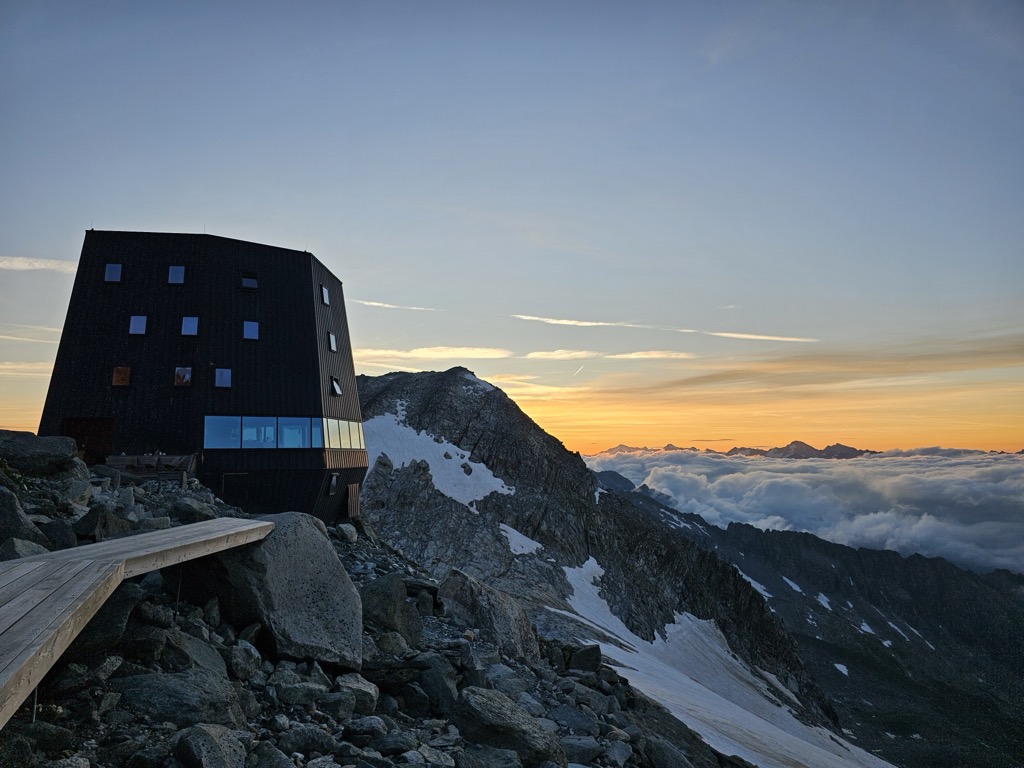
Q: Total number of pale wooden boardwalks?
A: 1